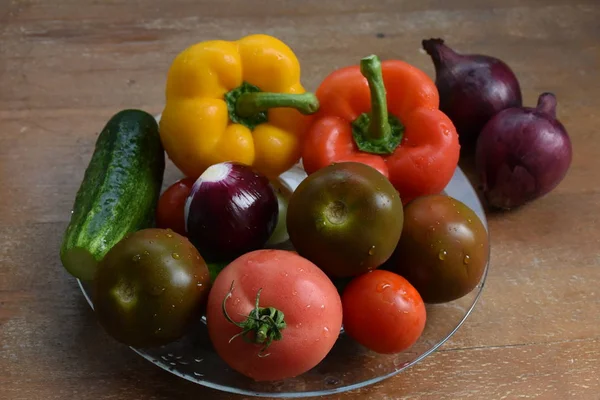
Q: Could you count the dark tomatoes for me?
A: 3